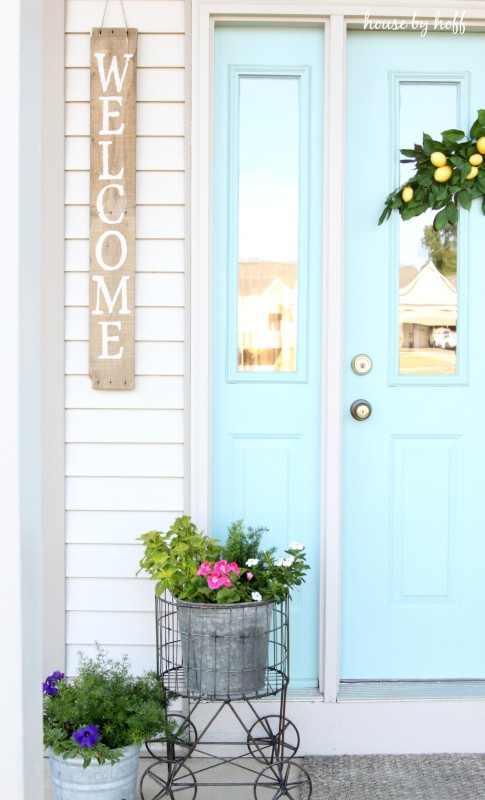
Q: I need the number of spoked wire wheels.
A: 4